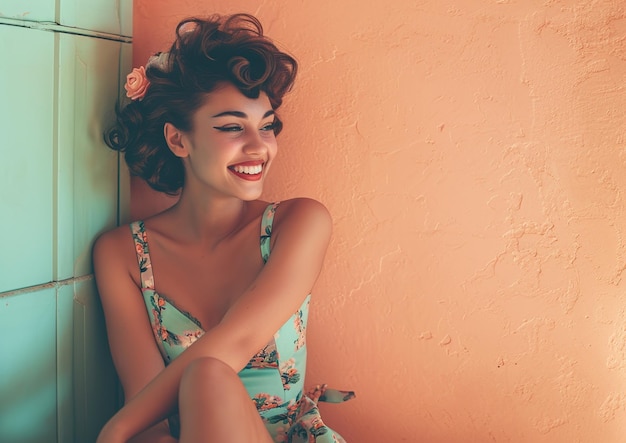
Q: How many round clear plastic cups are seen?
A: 0